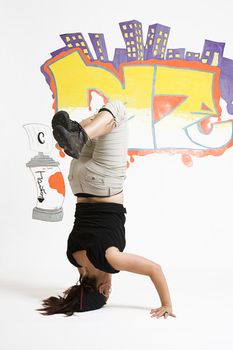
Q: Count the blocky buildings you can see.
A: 7